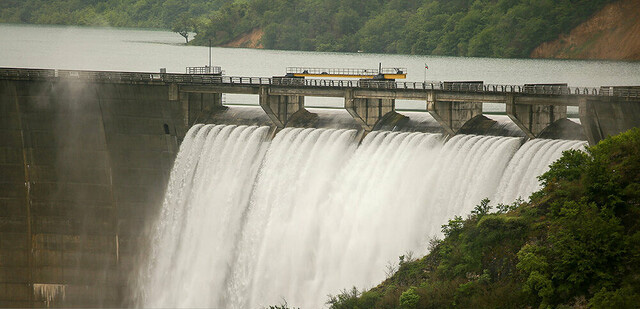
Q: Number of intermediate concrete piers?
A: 4